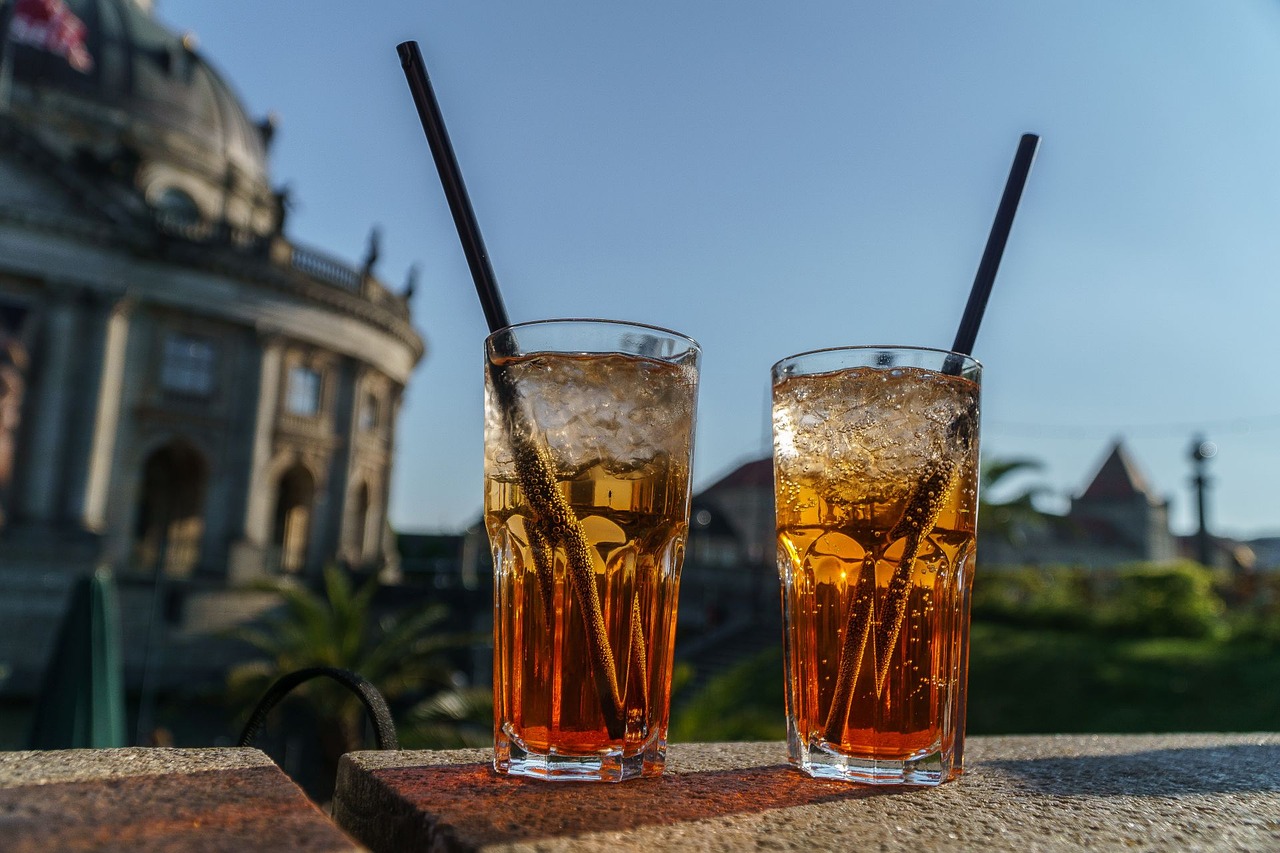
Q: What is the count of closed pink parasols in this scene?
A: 0